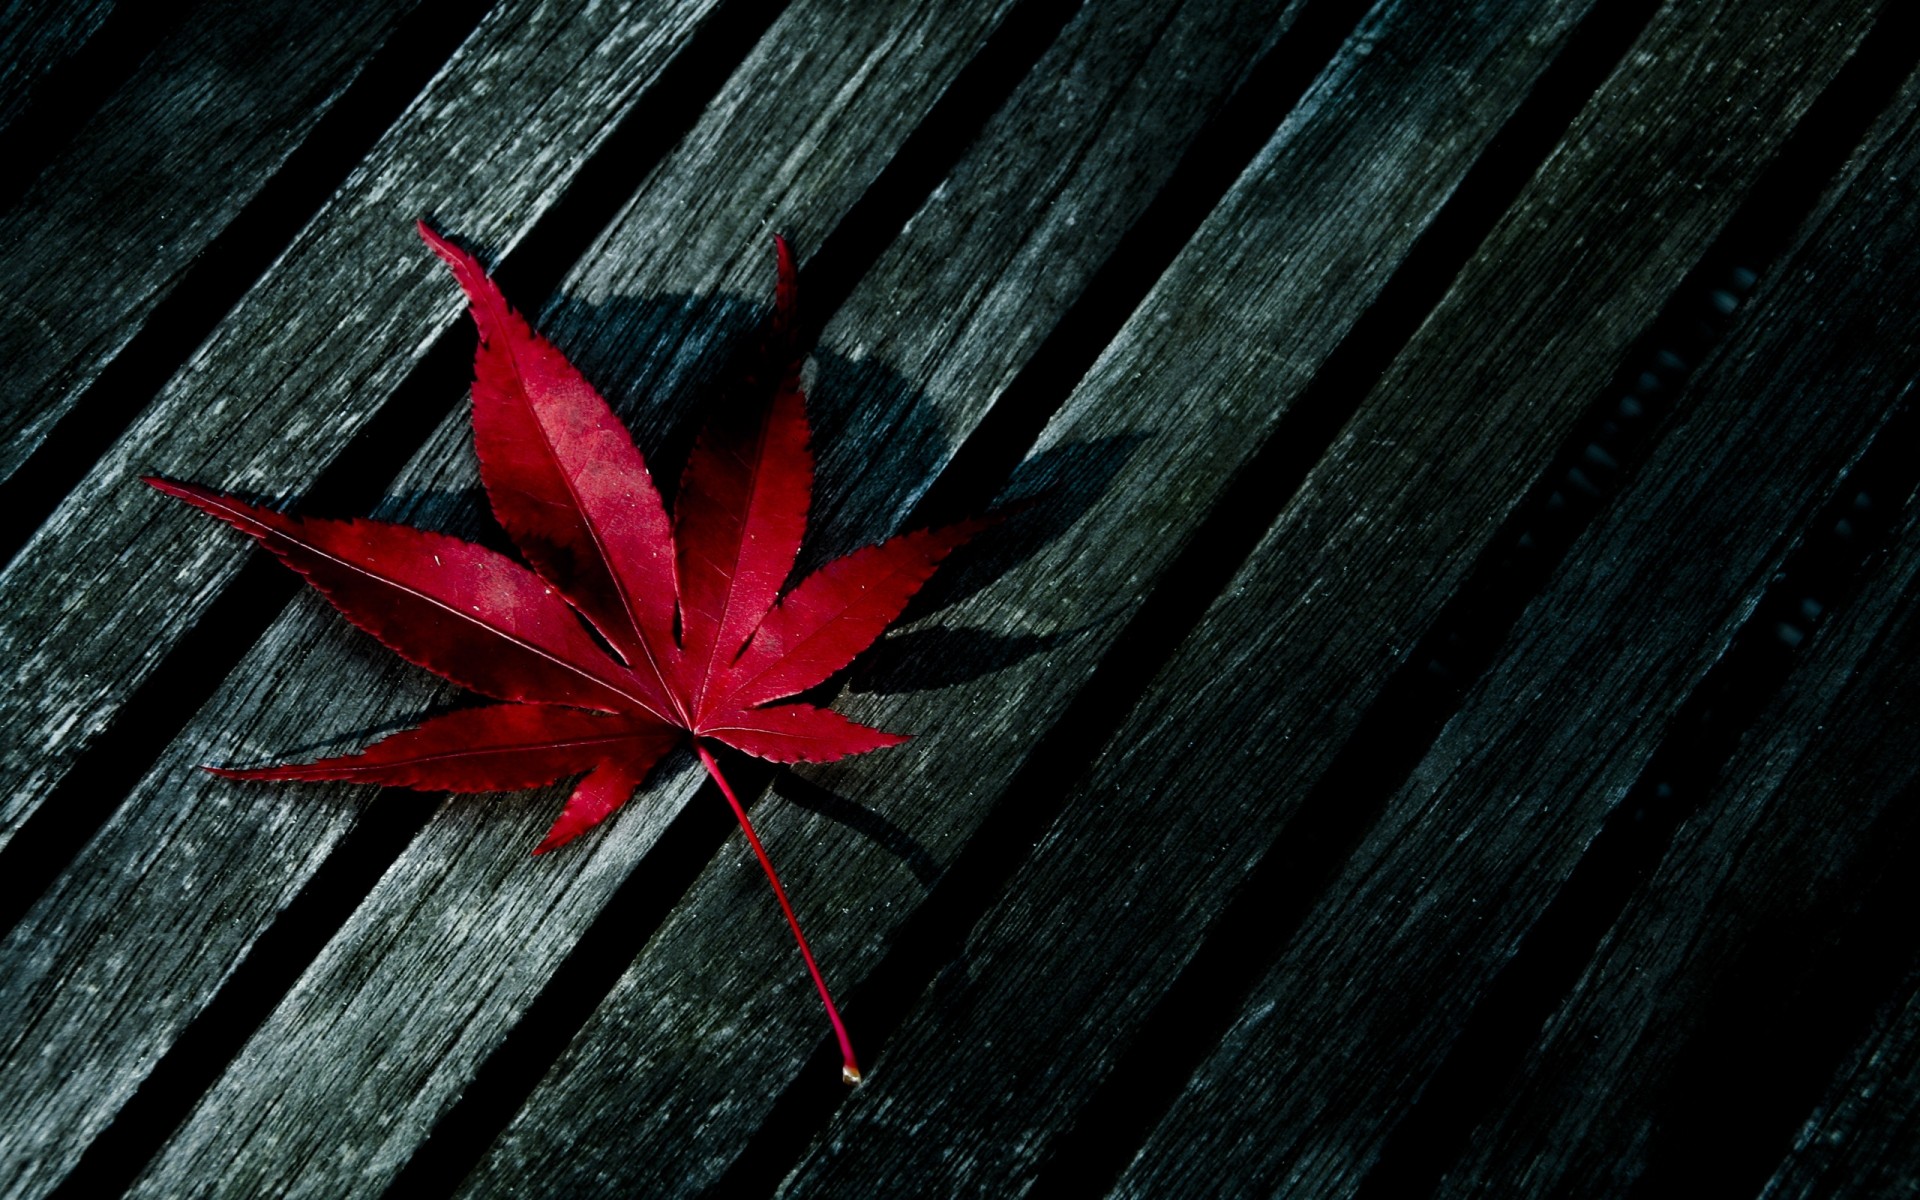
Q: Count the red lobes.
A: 7